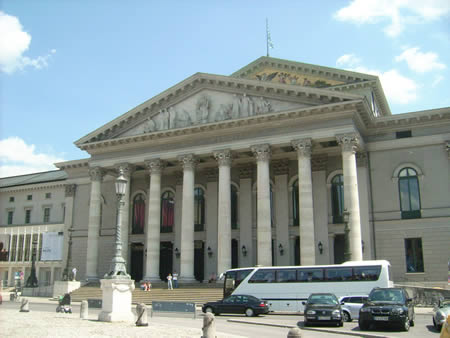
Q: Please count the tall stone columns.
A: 8